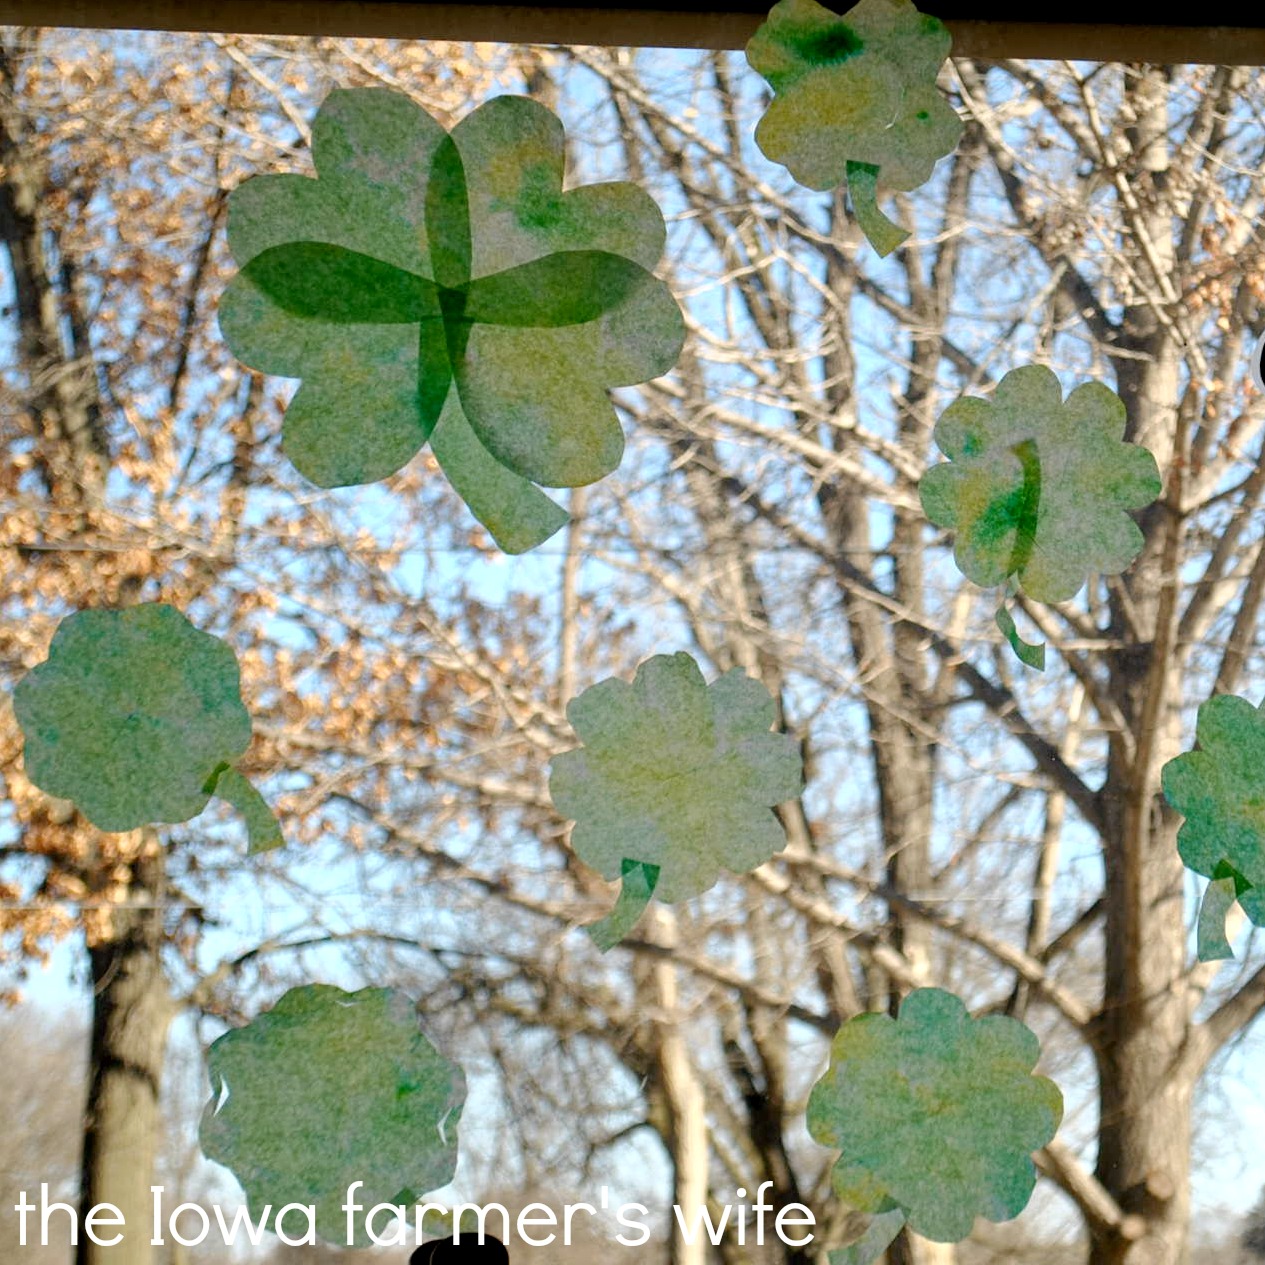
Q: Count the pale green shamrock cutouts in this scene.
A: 8